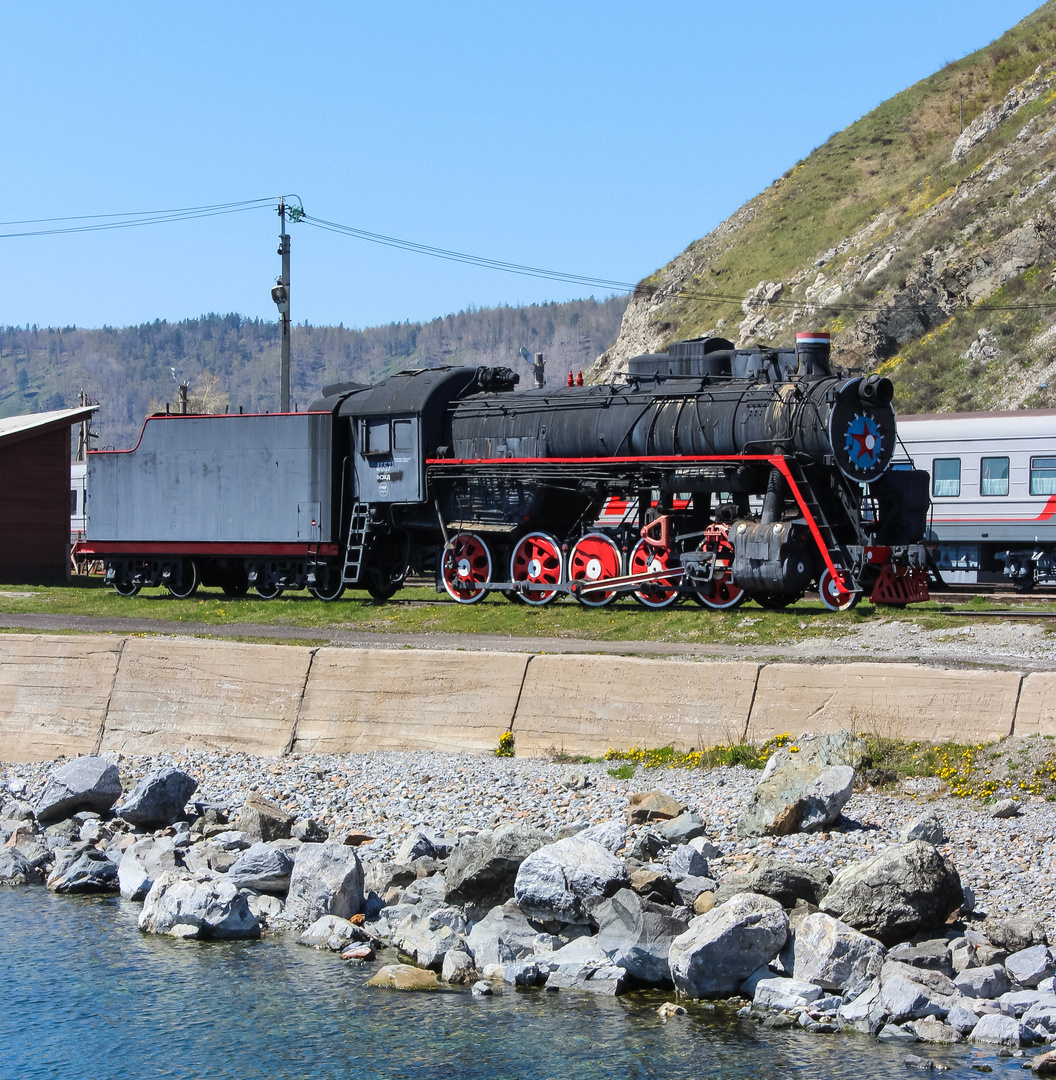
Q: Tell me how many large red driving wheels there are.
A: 5